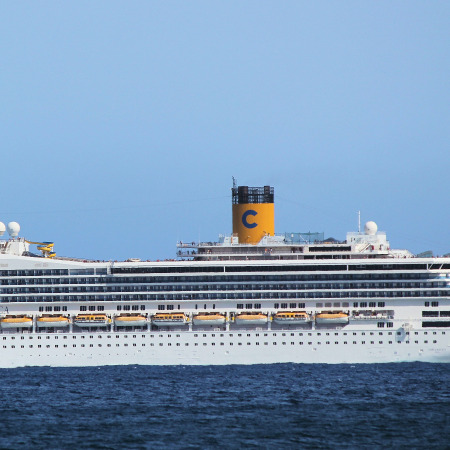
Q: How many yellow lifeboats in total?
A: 9